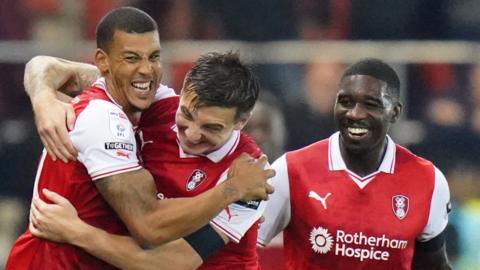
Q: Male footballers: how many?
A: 3